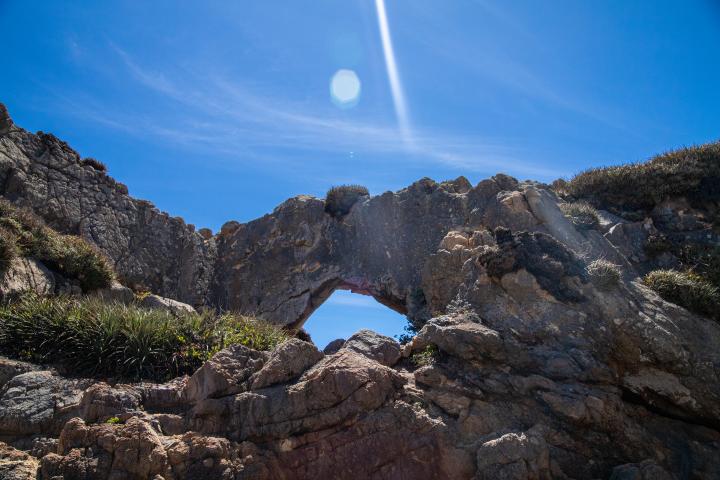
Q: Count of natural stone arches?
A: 1